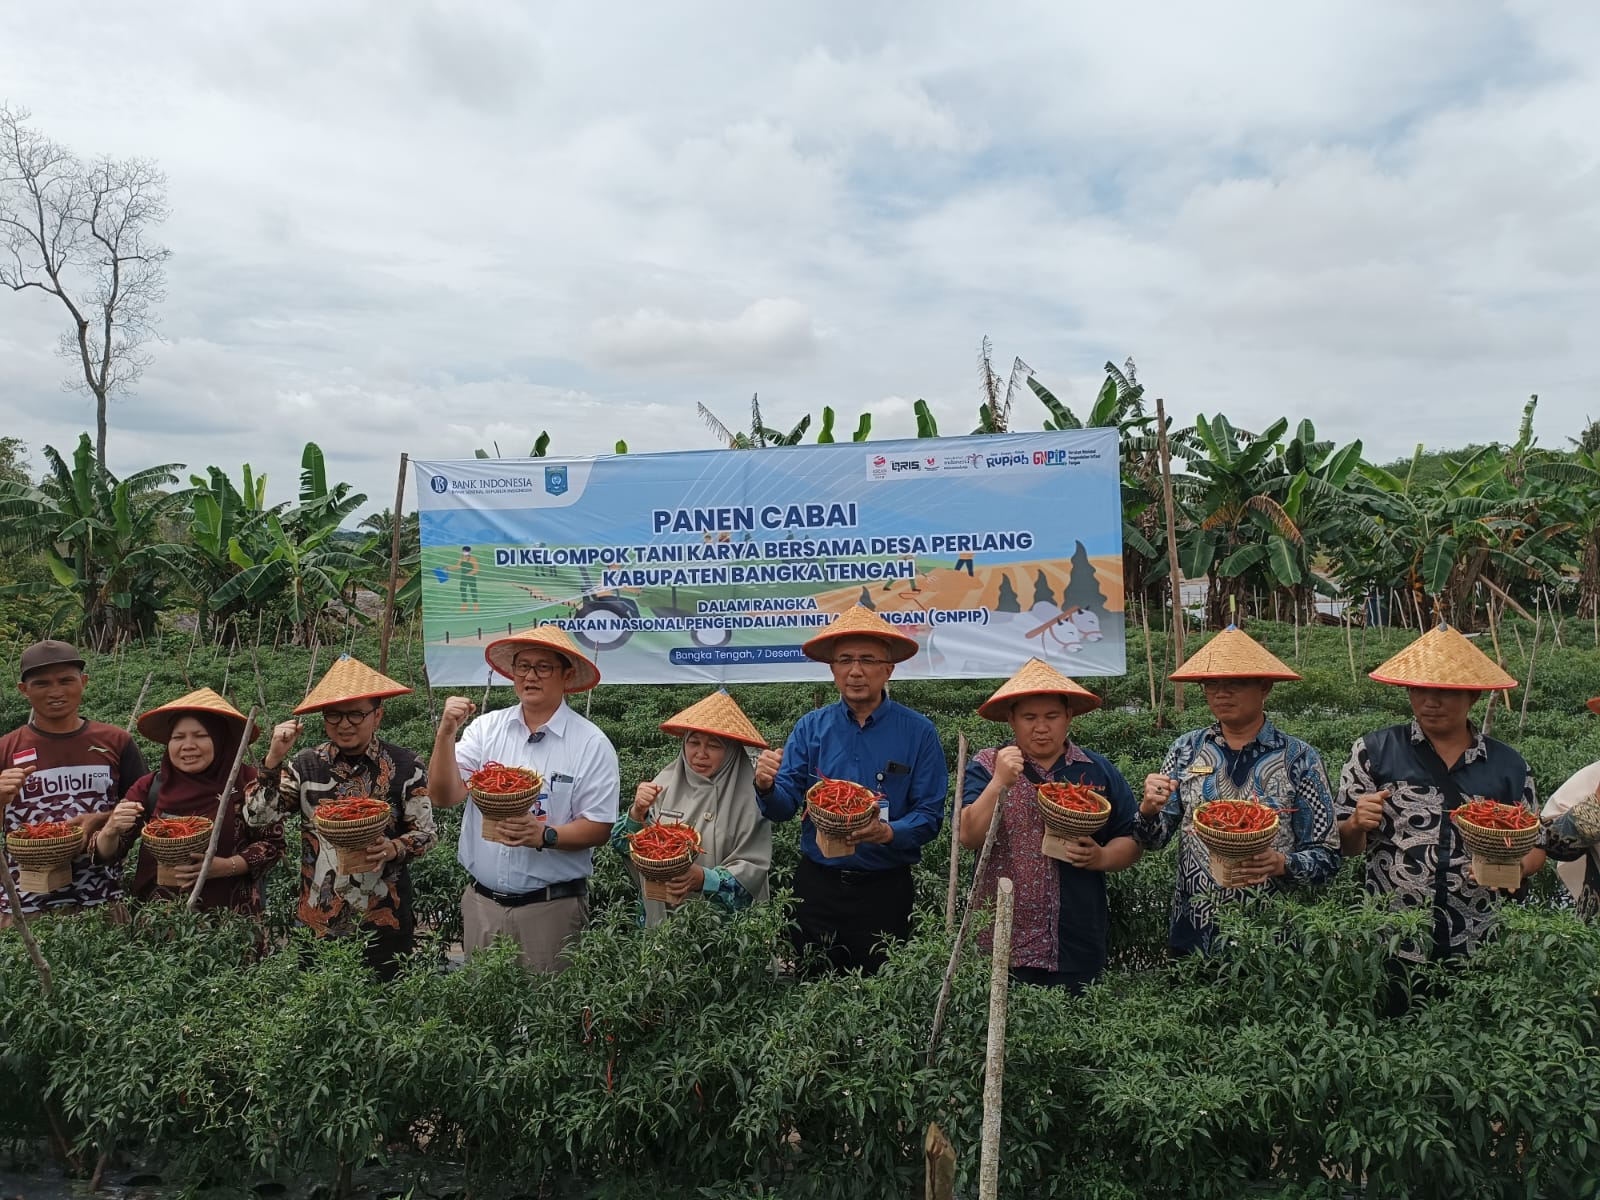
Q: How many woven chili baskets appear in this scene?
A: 9